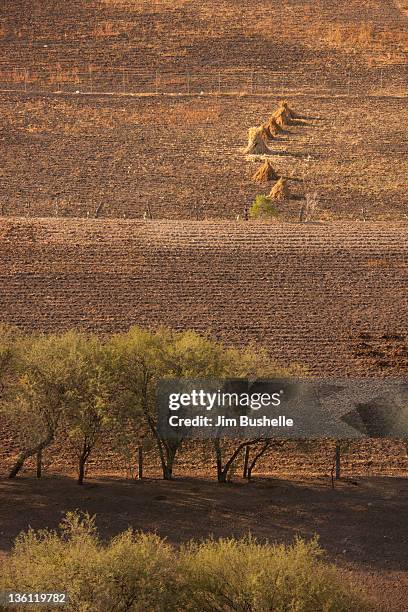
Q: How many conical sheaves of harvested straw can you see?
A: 7